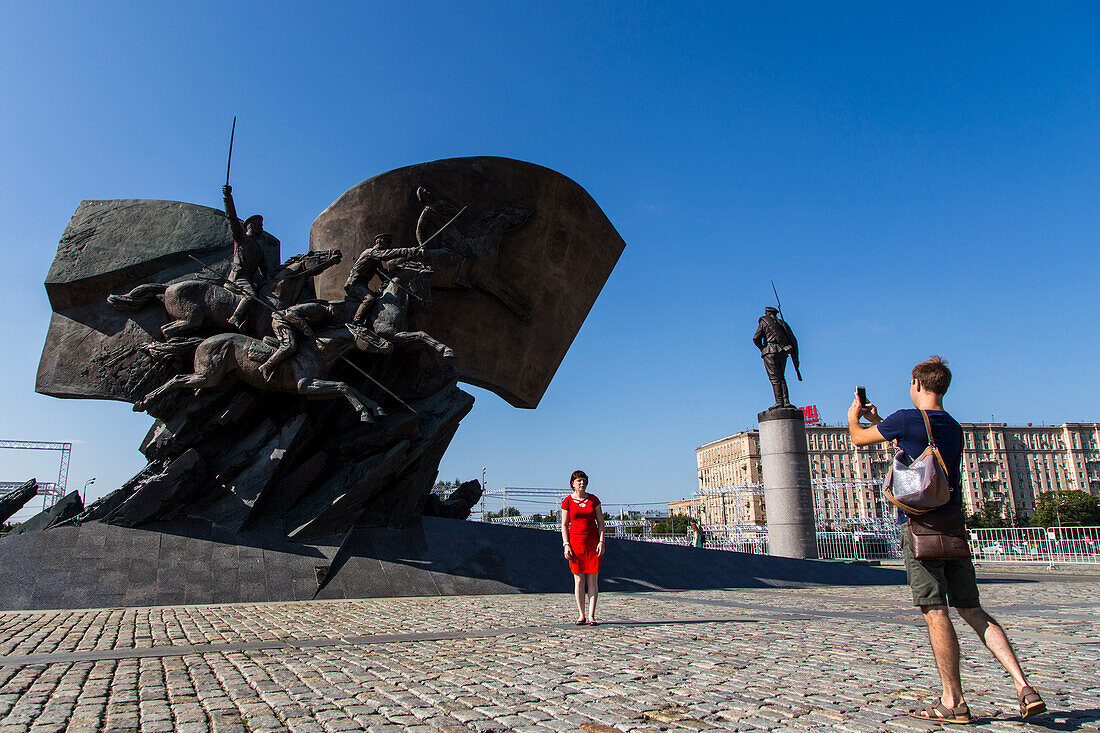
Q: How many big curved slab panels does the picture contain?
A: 2